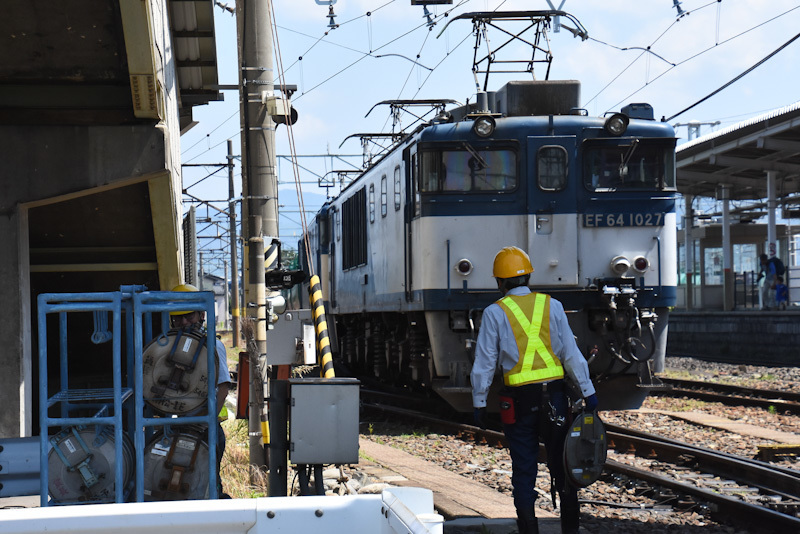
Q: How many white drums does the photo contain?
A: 3